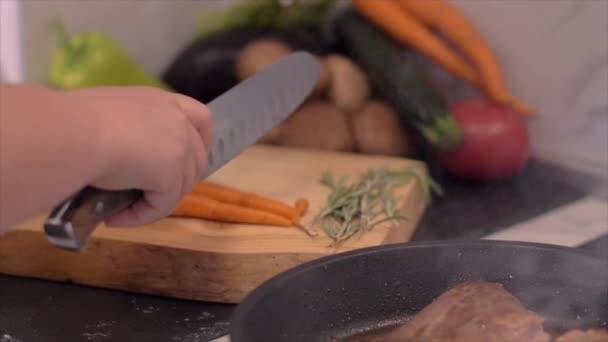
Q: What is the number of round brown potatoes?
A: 4